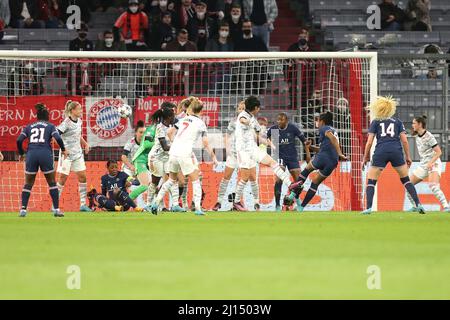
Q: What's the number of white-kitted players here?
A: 8